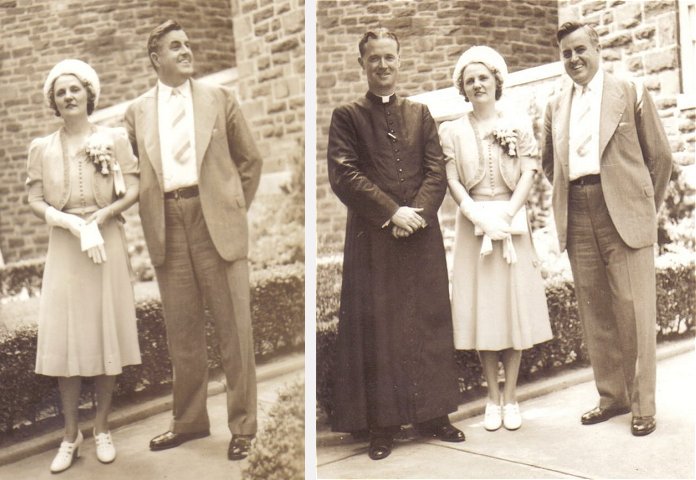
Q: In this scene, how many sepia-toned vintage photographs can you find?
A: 2